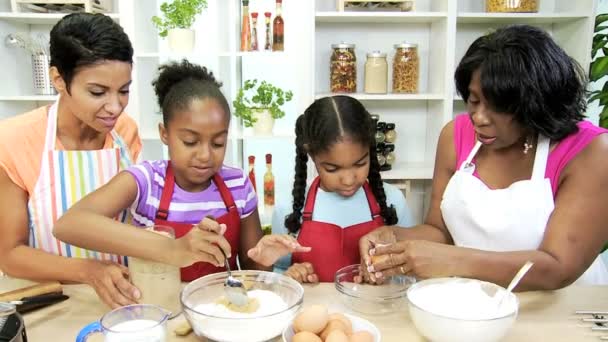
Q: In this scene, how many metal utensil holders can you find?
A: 1